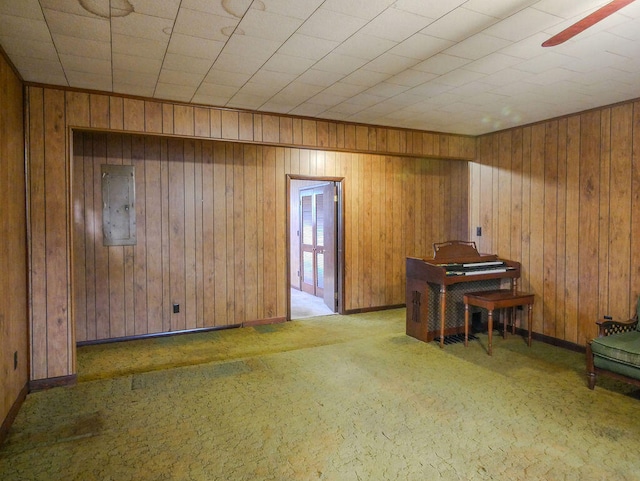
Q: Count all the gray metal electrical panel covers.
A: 1